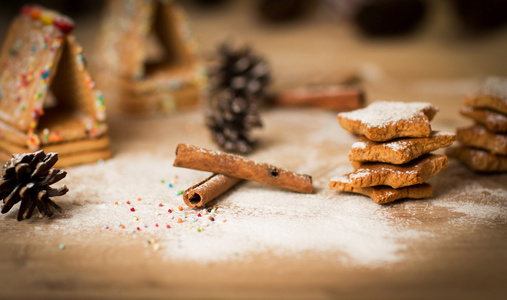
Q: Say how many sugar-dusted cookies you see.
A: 8